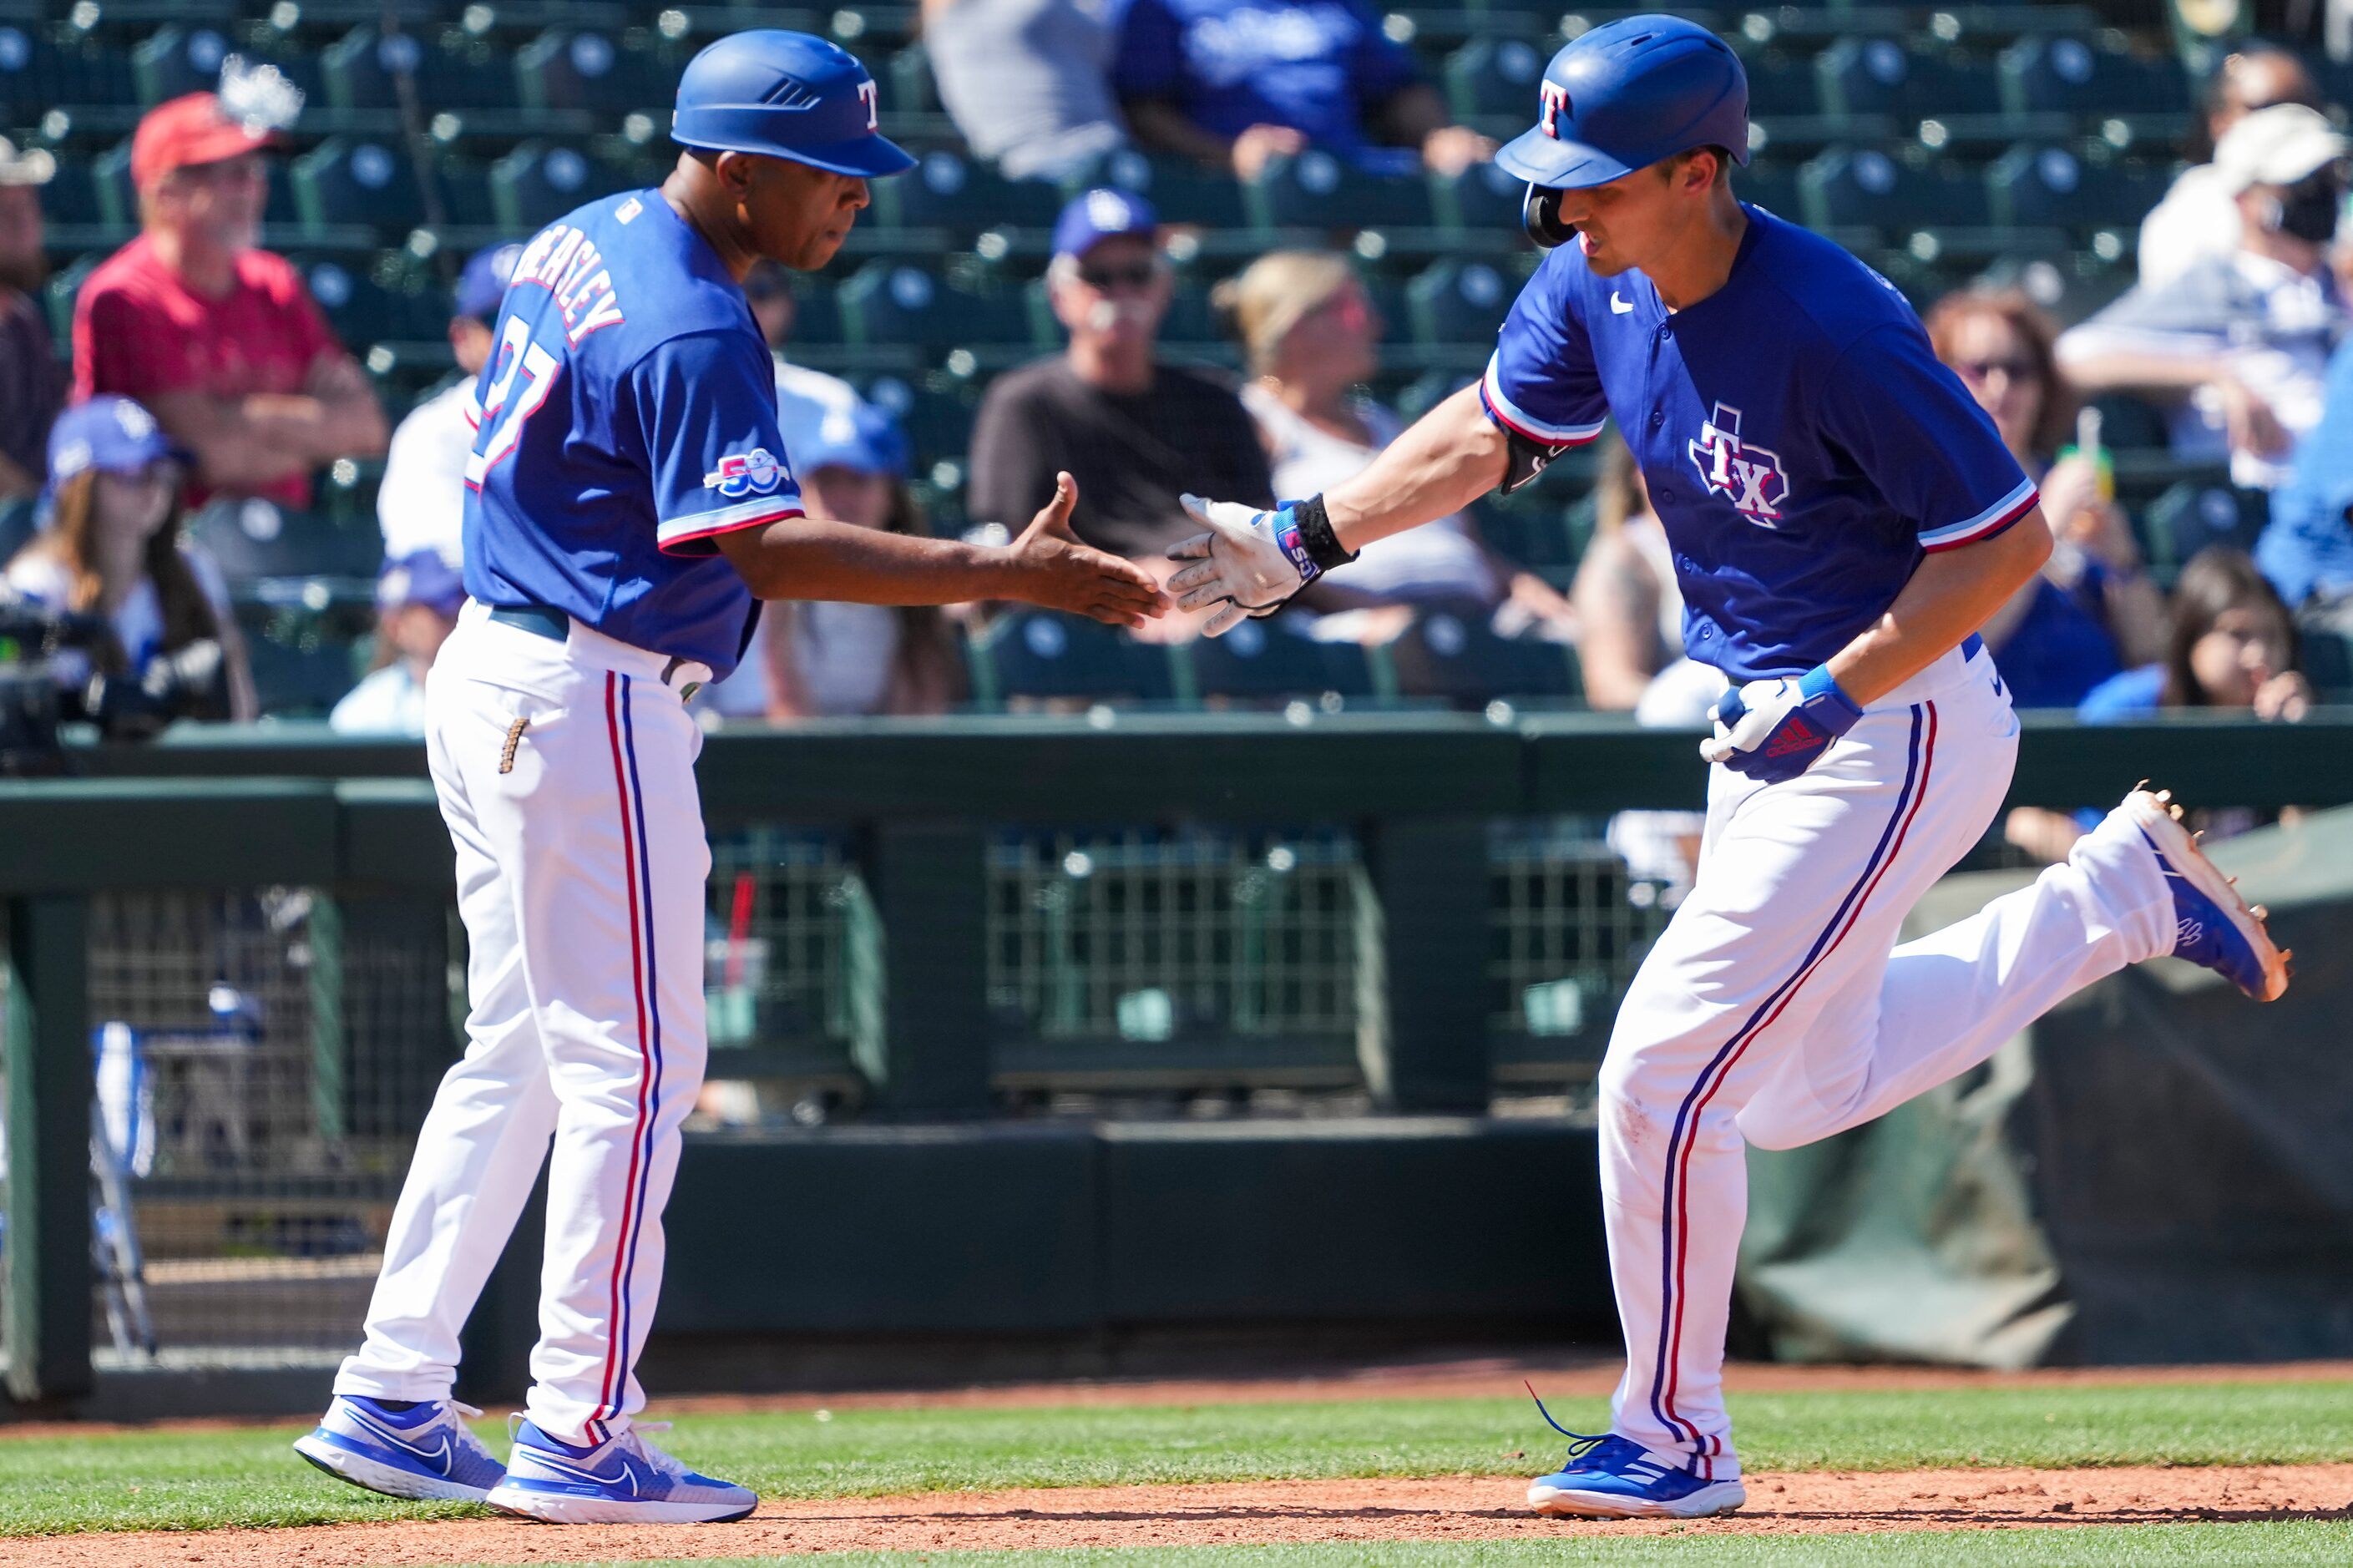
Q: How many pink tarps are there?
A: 0